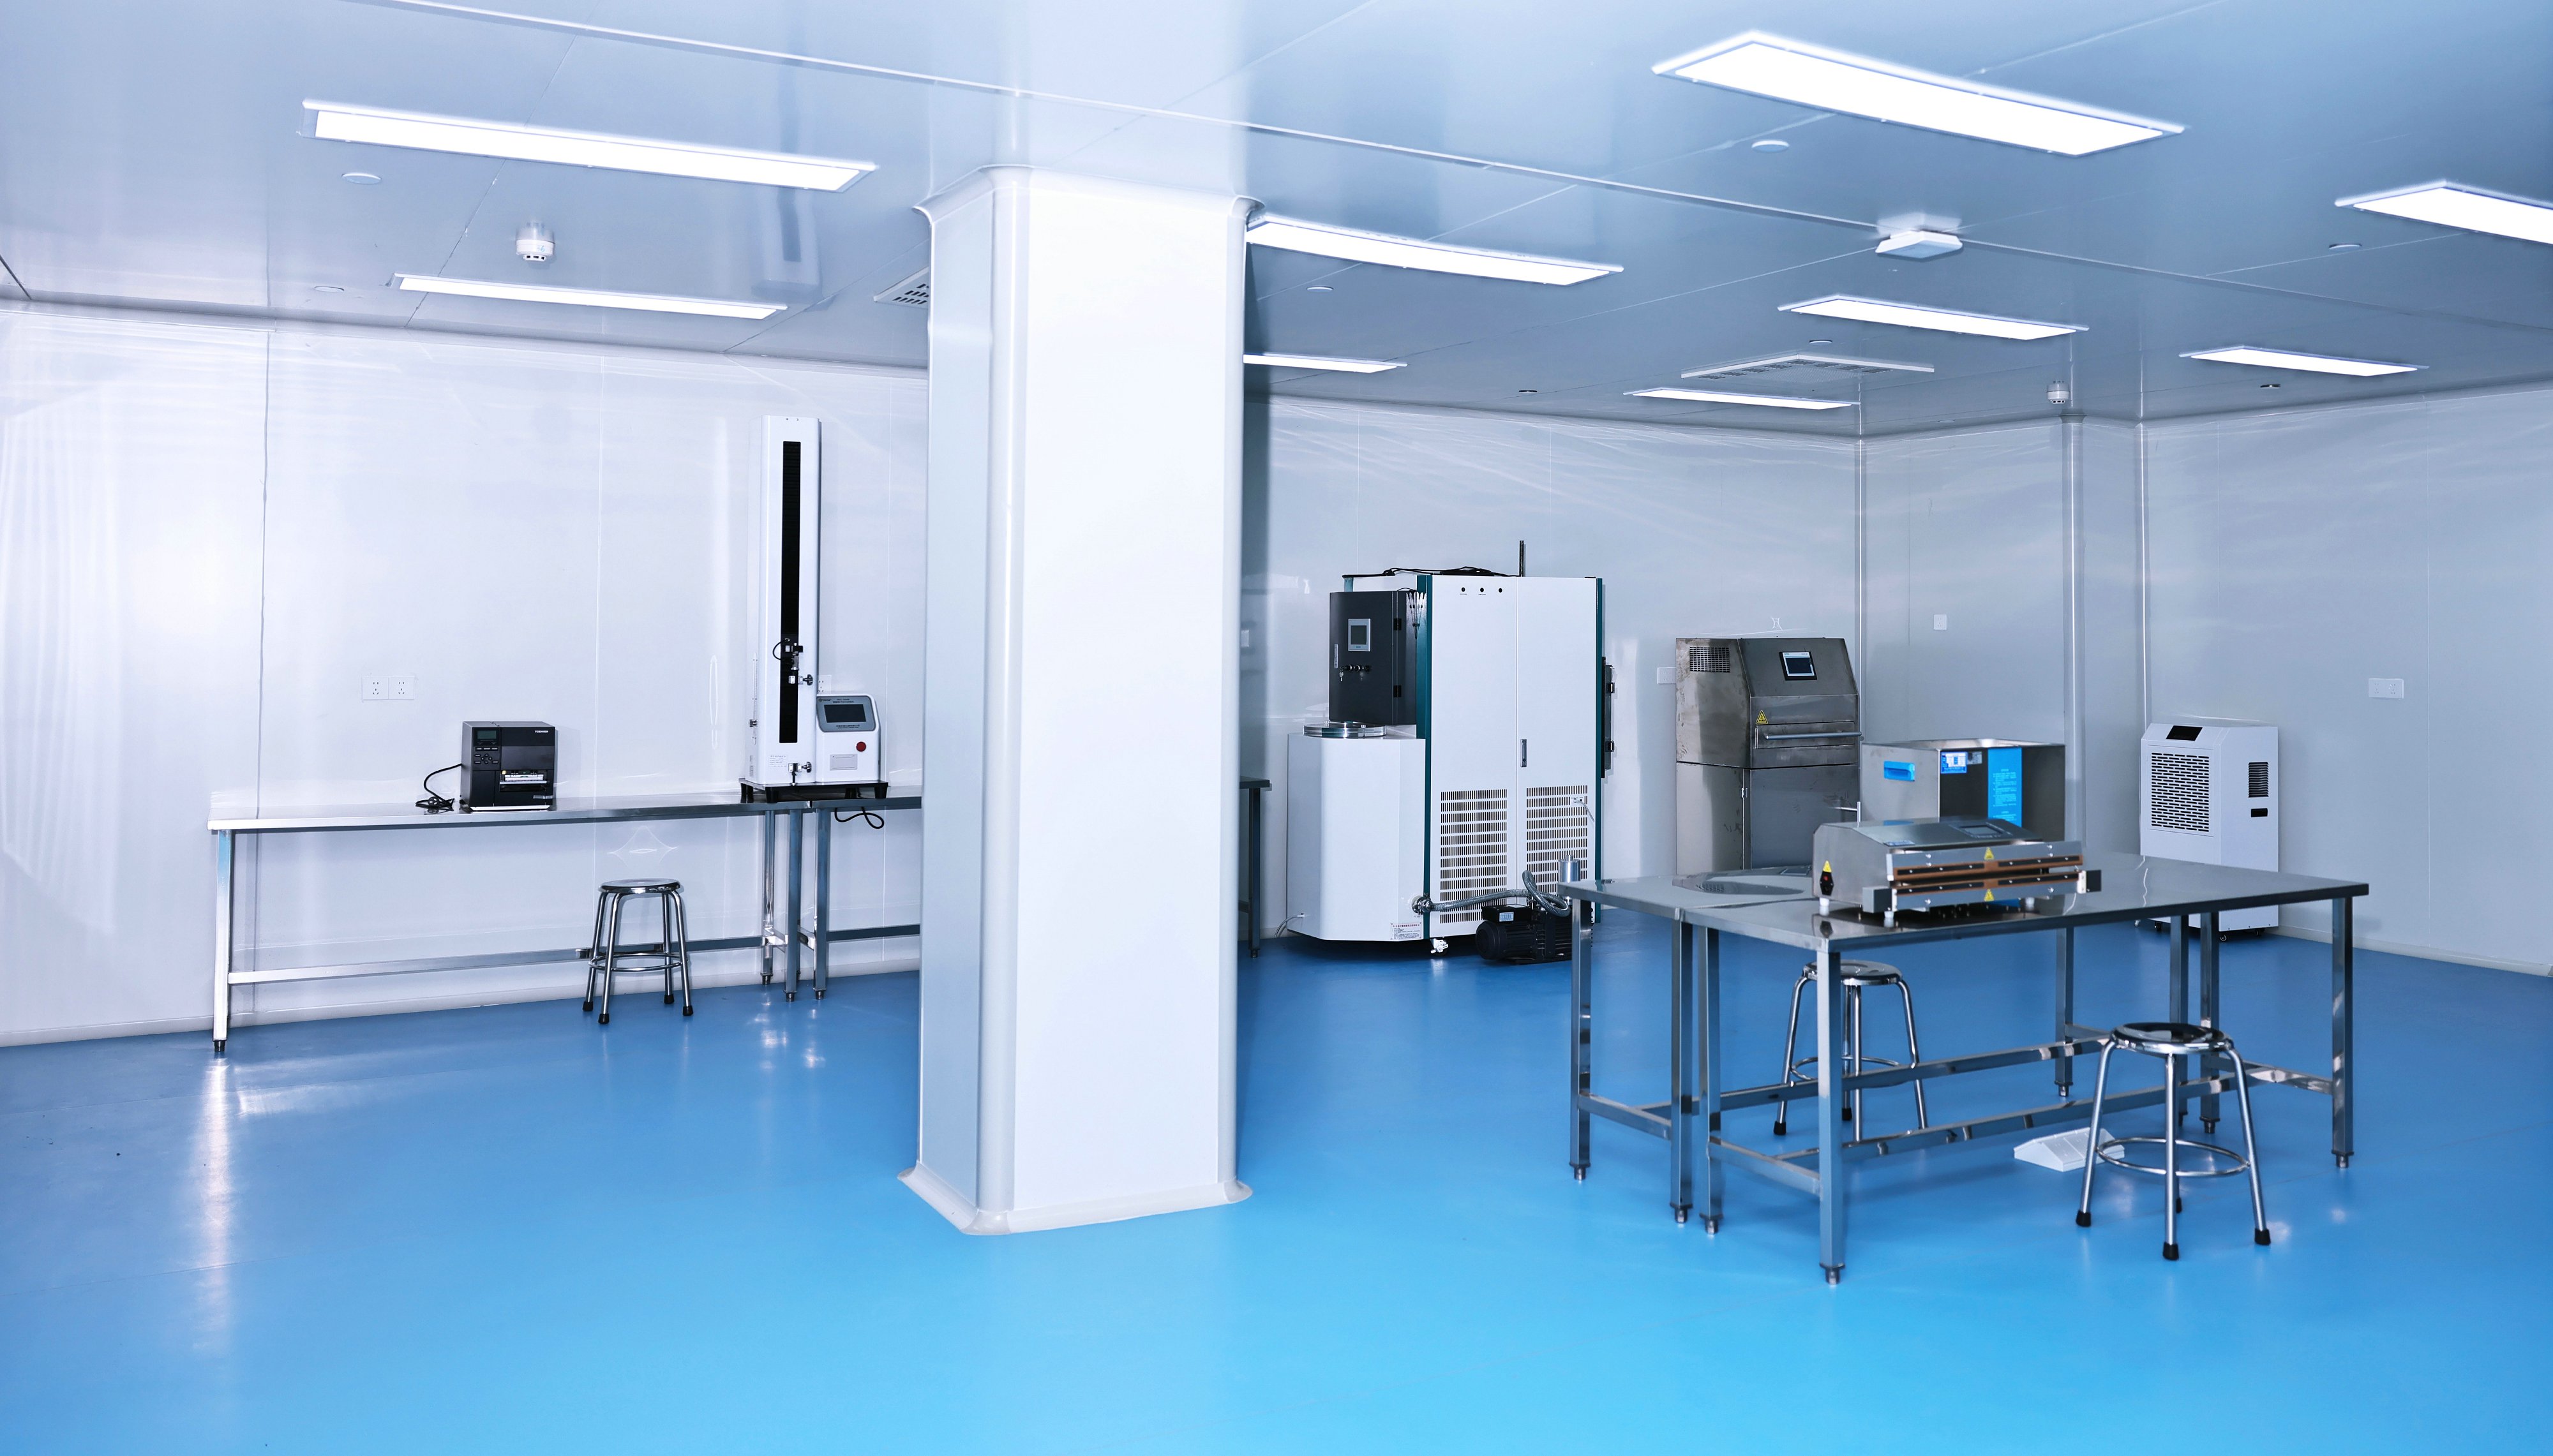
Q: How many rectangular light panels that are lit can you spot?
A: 9